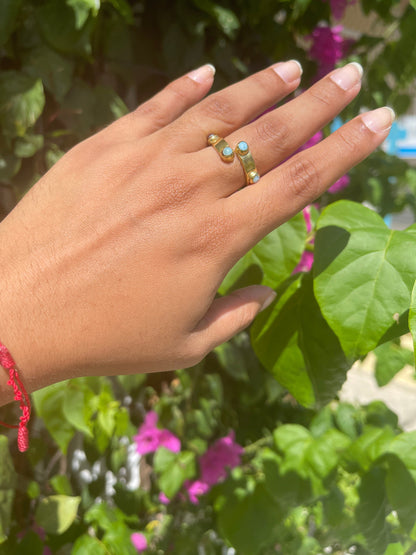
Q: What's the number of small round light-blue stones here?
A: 3